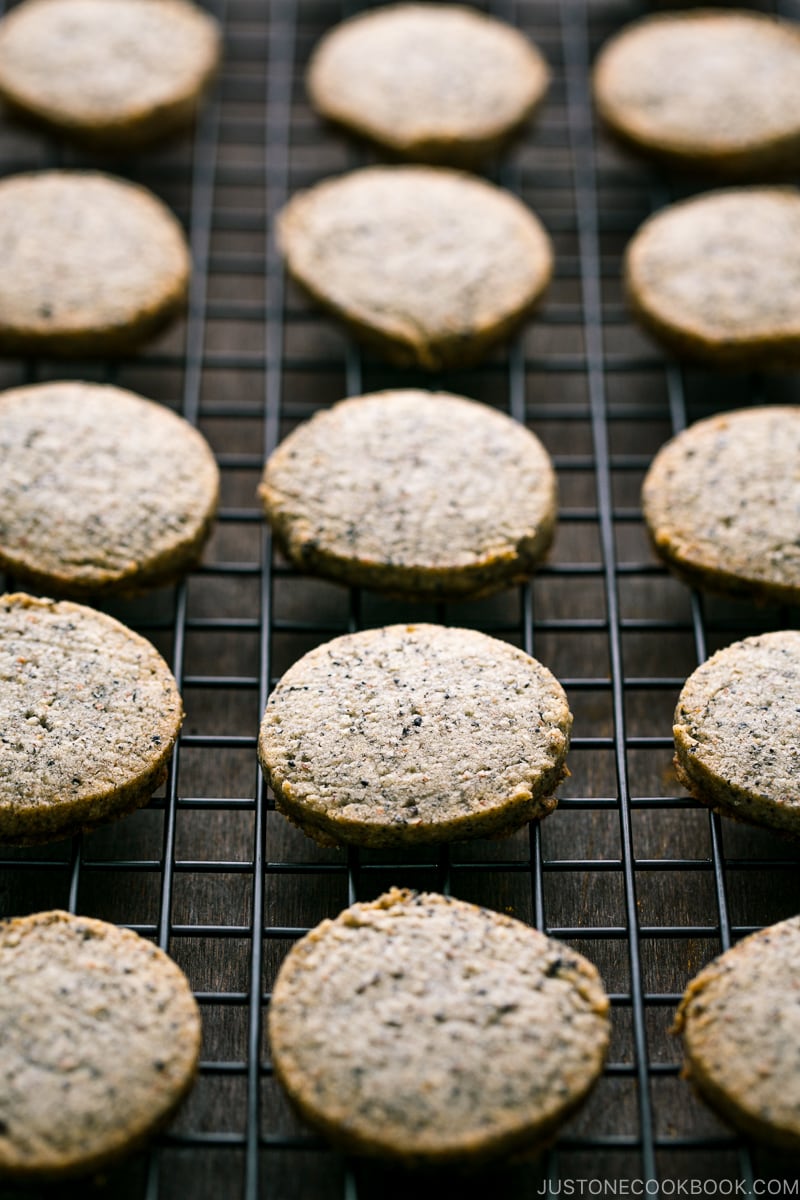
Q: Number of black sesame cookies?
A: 15